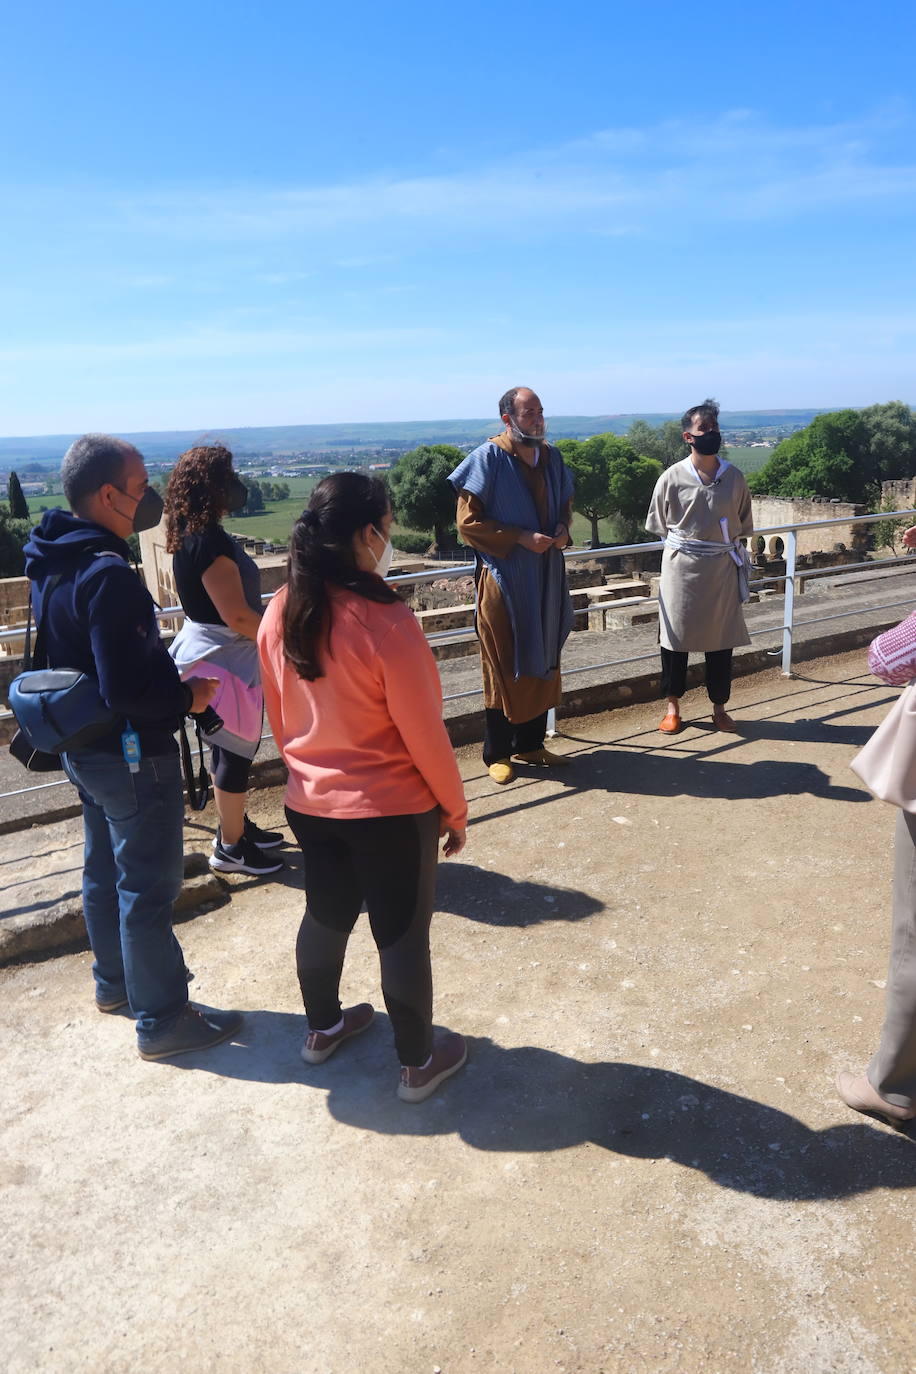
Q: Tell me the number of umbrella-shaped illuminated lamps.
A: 0